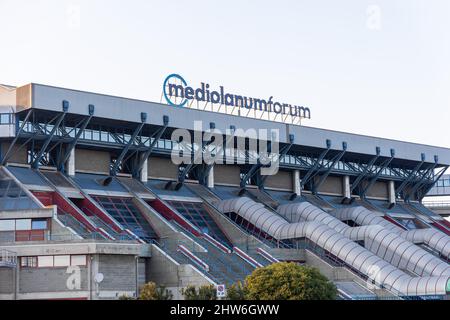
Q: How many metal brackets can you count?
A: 14